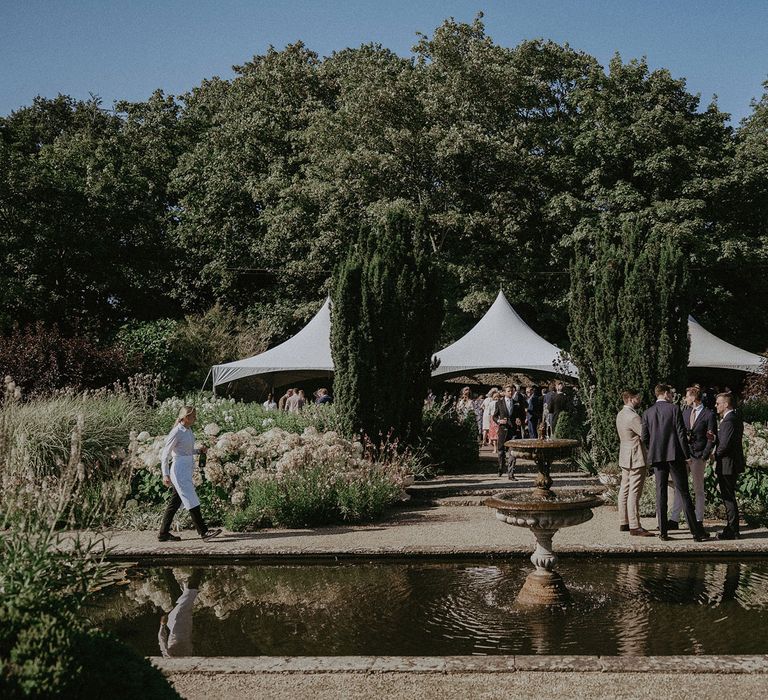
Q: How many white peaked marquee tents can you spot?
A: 3